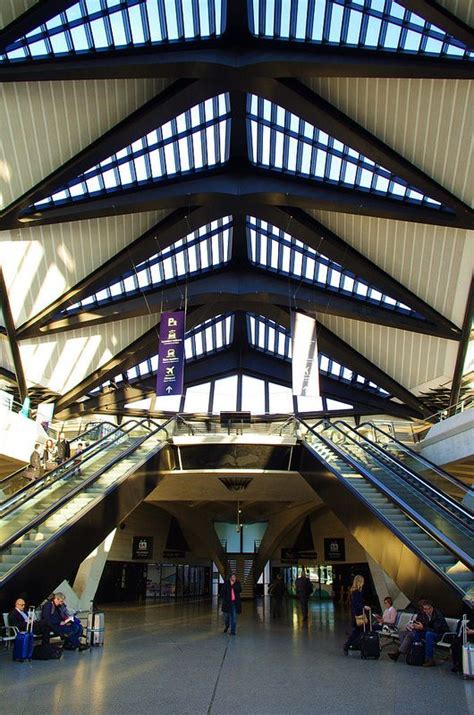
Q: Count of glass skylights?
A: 8